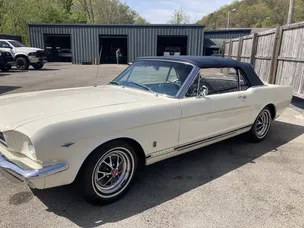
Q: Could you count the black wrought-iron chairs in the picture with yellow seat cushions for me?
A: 0